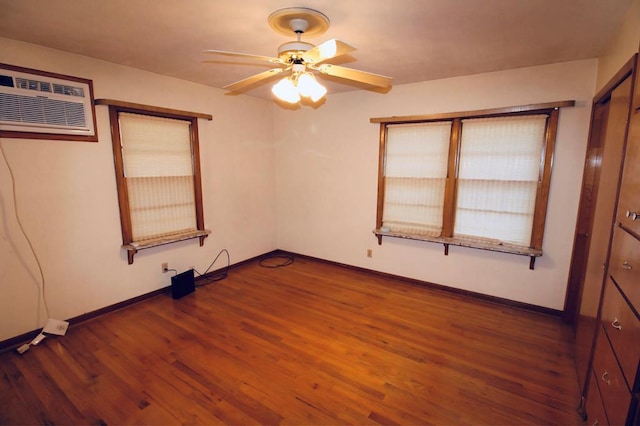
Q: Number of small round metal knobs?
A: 2